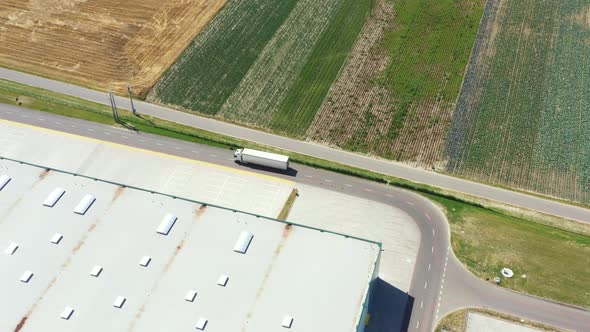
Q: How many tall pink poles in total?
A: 0